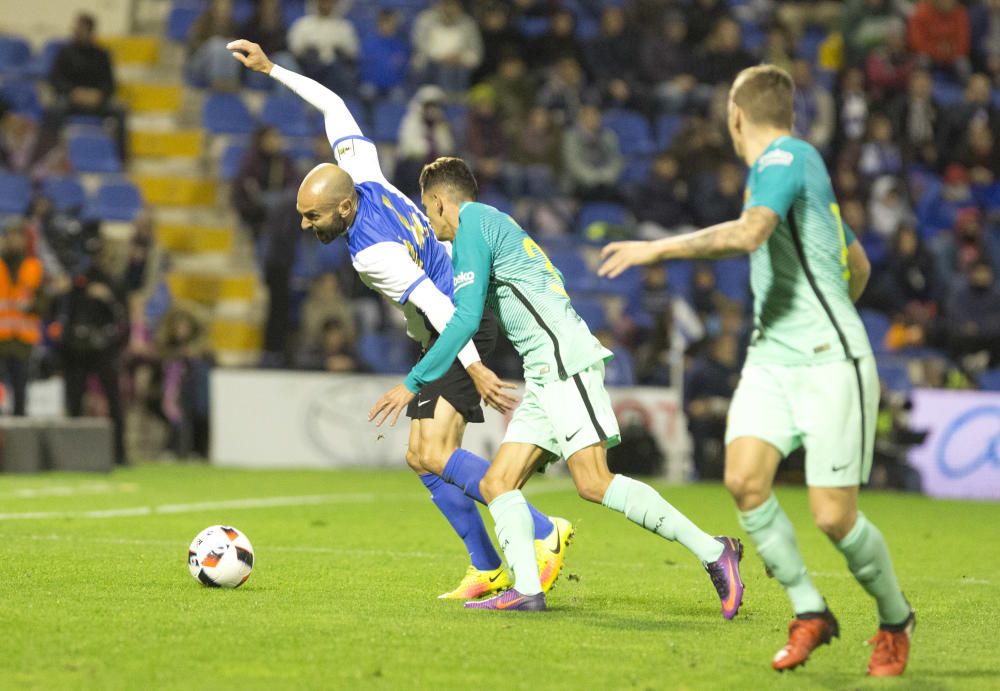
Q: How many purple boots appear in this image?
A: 2